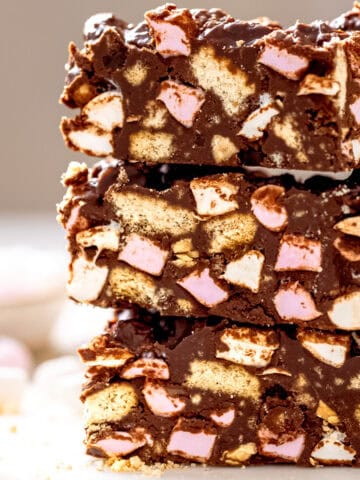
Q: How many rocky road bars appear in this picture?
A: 3